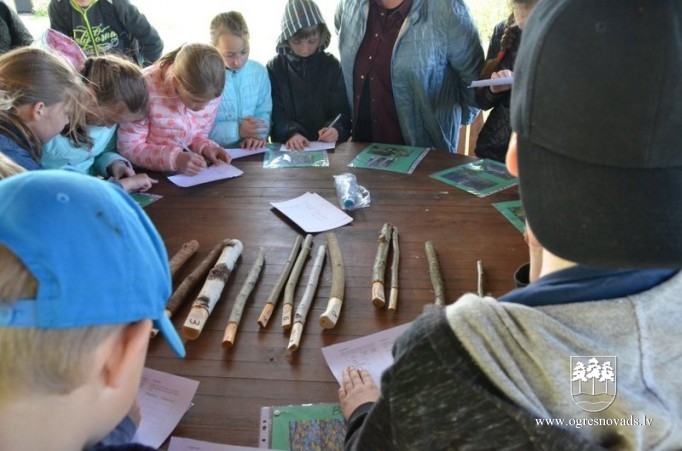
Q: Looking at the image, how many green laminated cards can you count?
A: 6